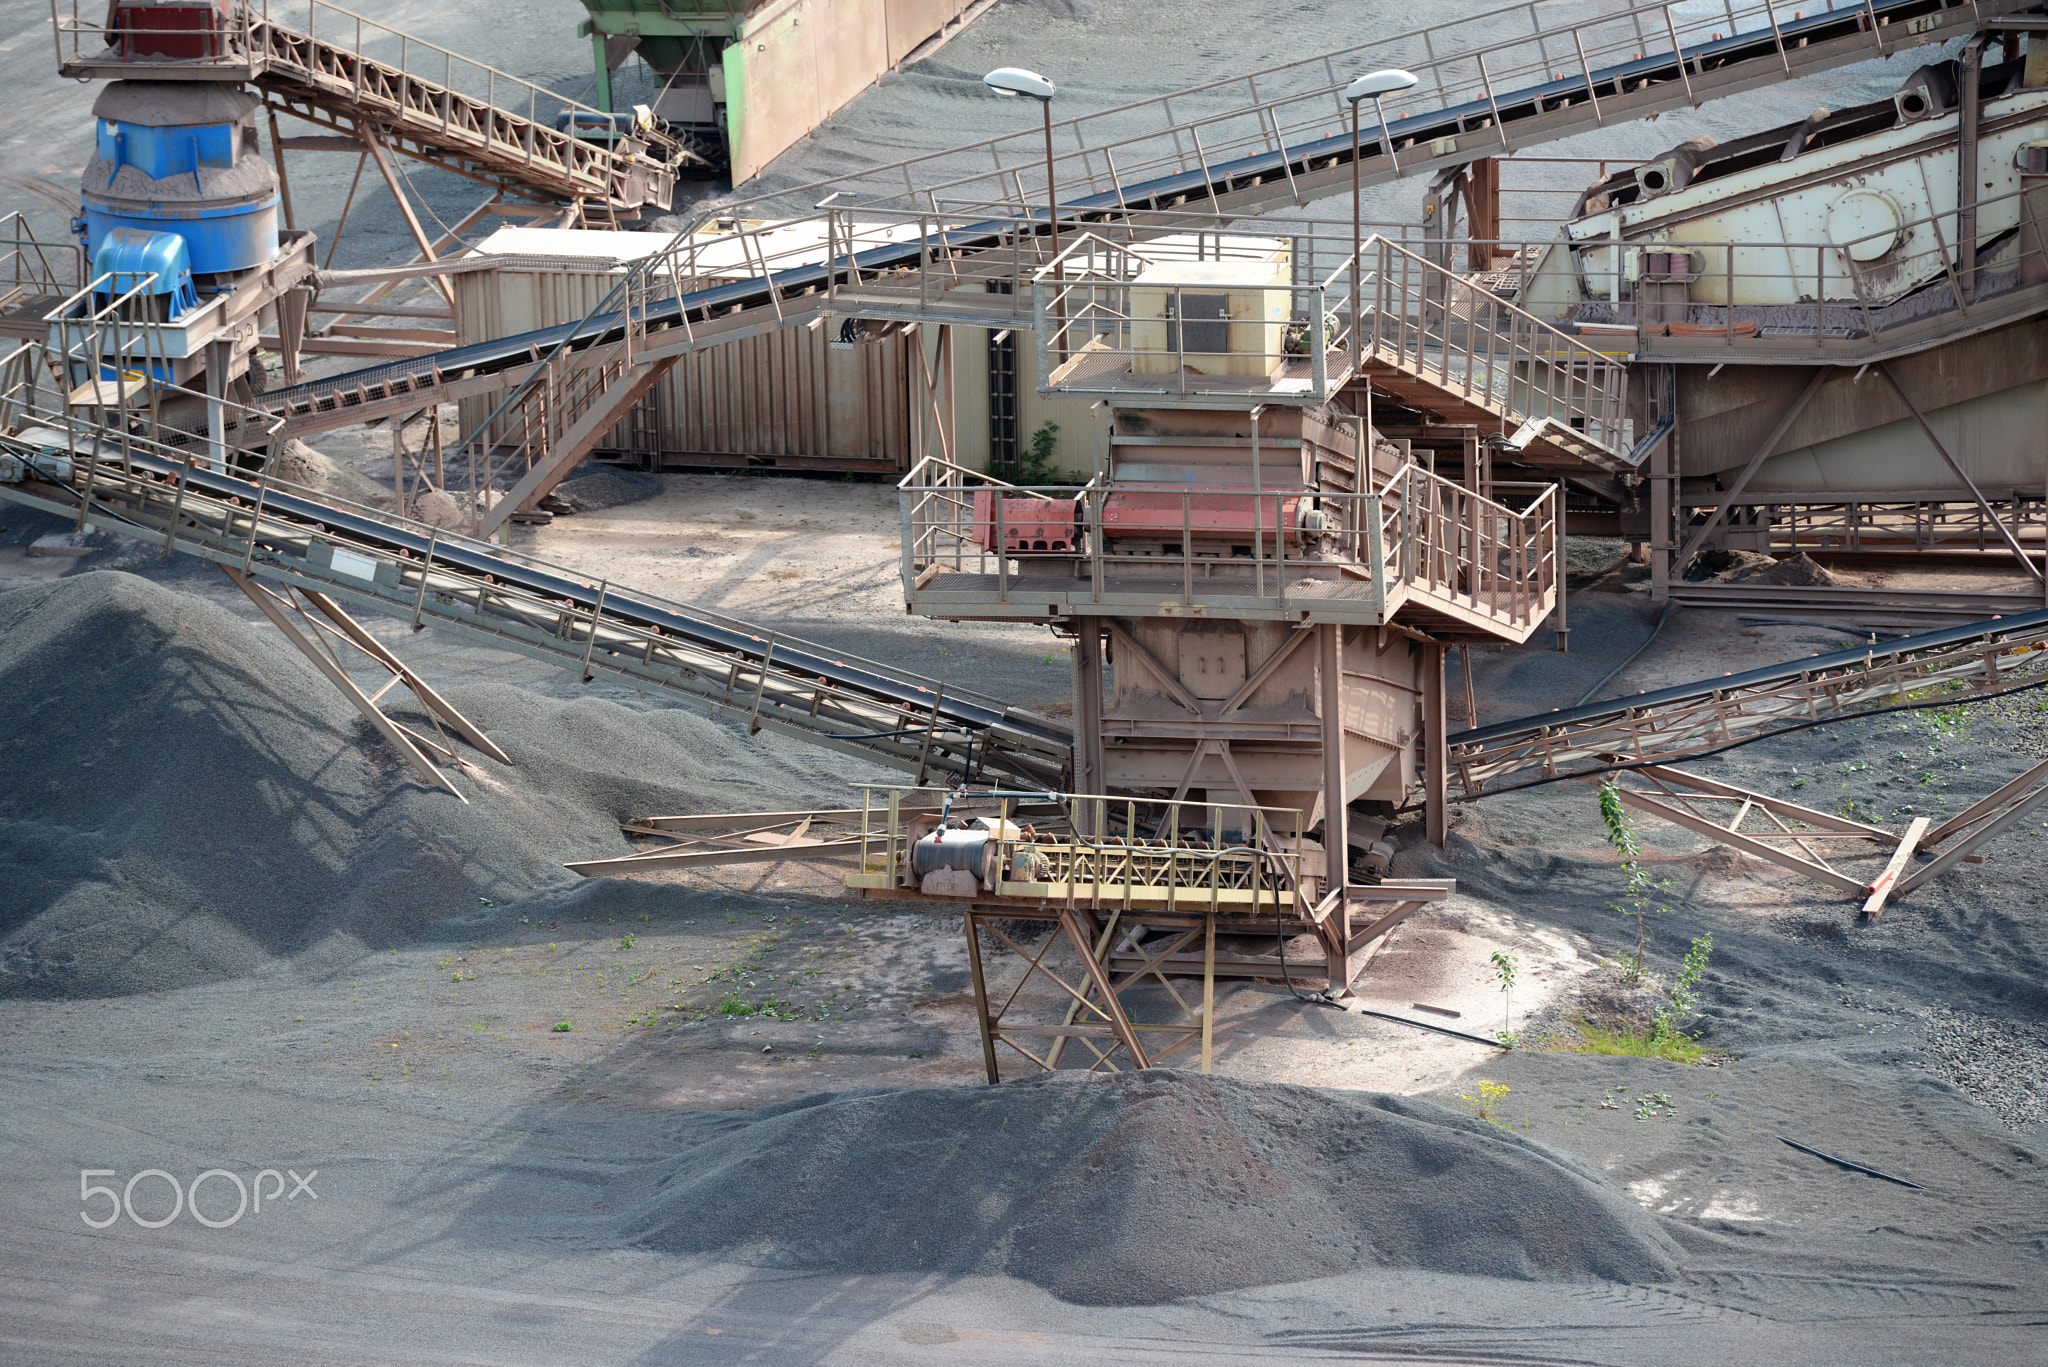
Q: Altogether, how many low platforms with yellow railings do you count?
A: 1